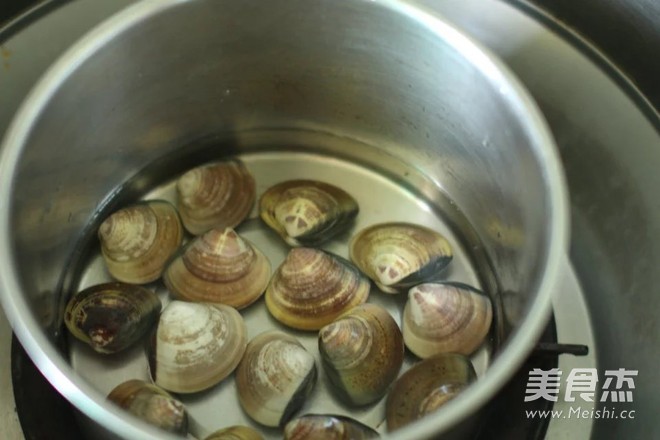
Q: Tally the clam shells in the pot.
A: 15